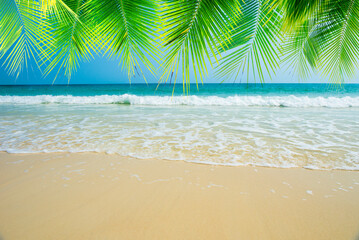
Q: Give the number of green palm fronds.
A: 7